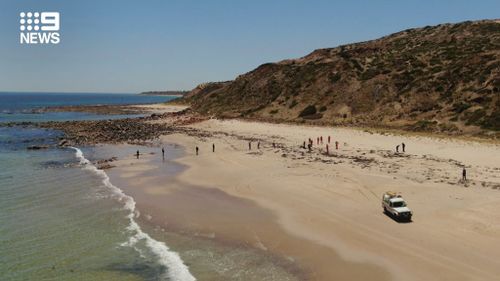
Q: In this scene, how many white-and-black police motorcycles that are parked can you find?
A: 0